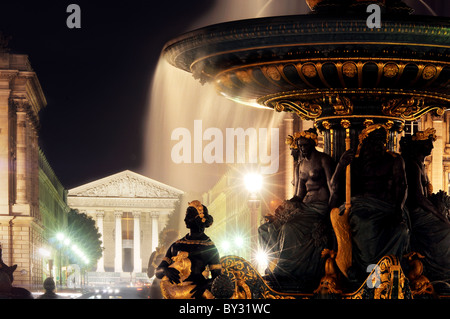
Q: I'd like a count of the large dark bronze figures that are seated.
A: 3